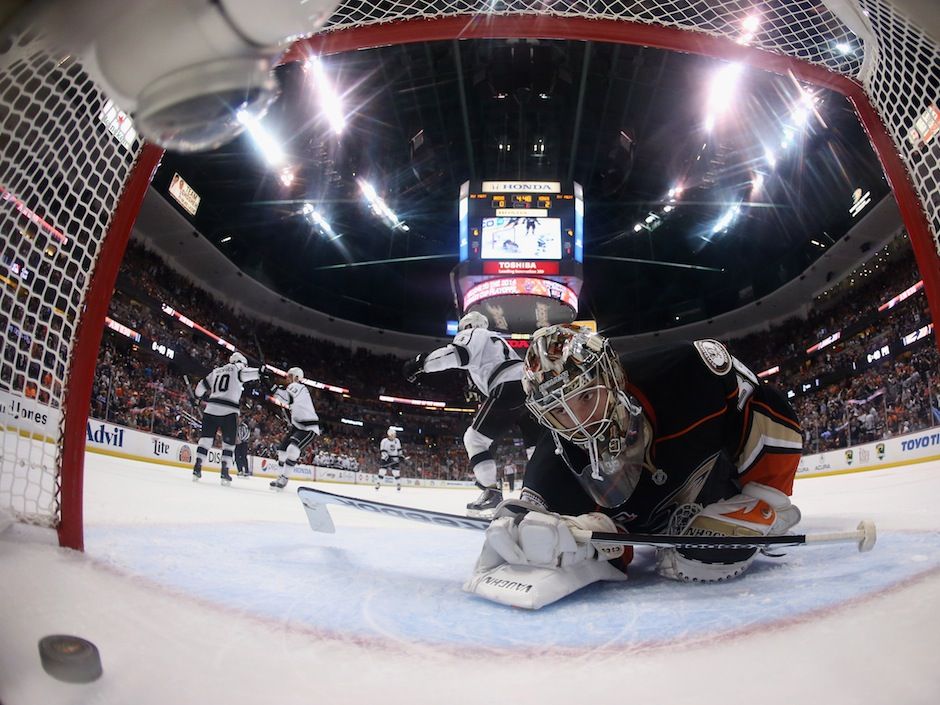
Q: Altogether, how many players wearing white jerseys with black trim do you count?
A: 4